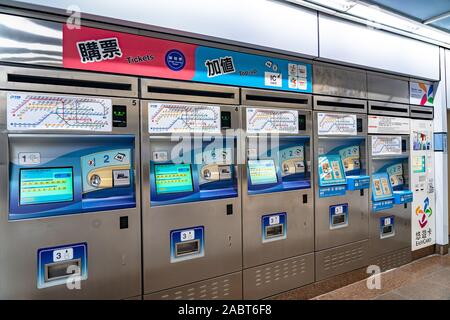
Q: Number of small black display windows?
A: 5